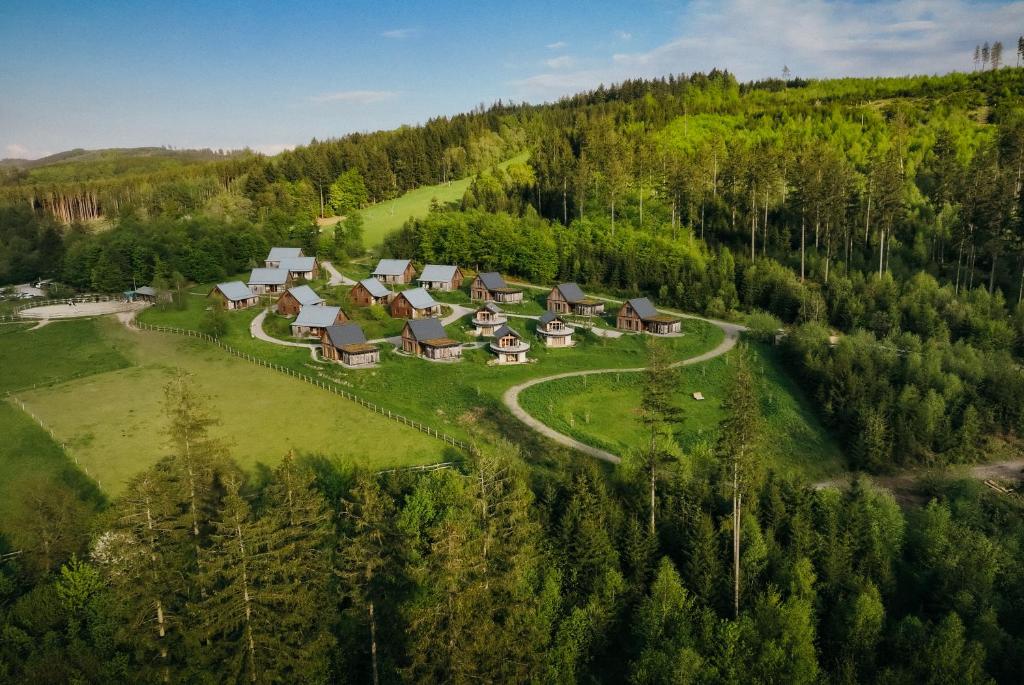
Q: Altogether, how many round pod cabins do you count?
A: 3